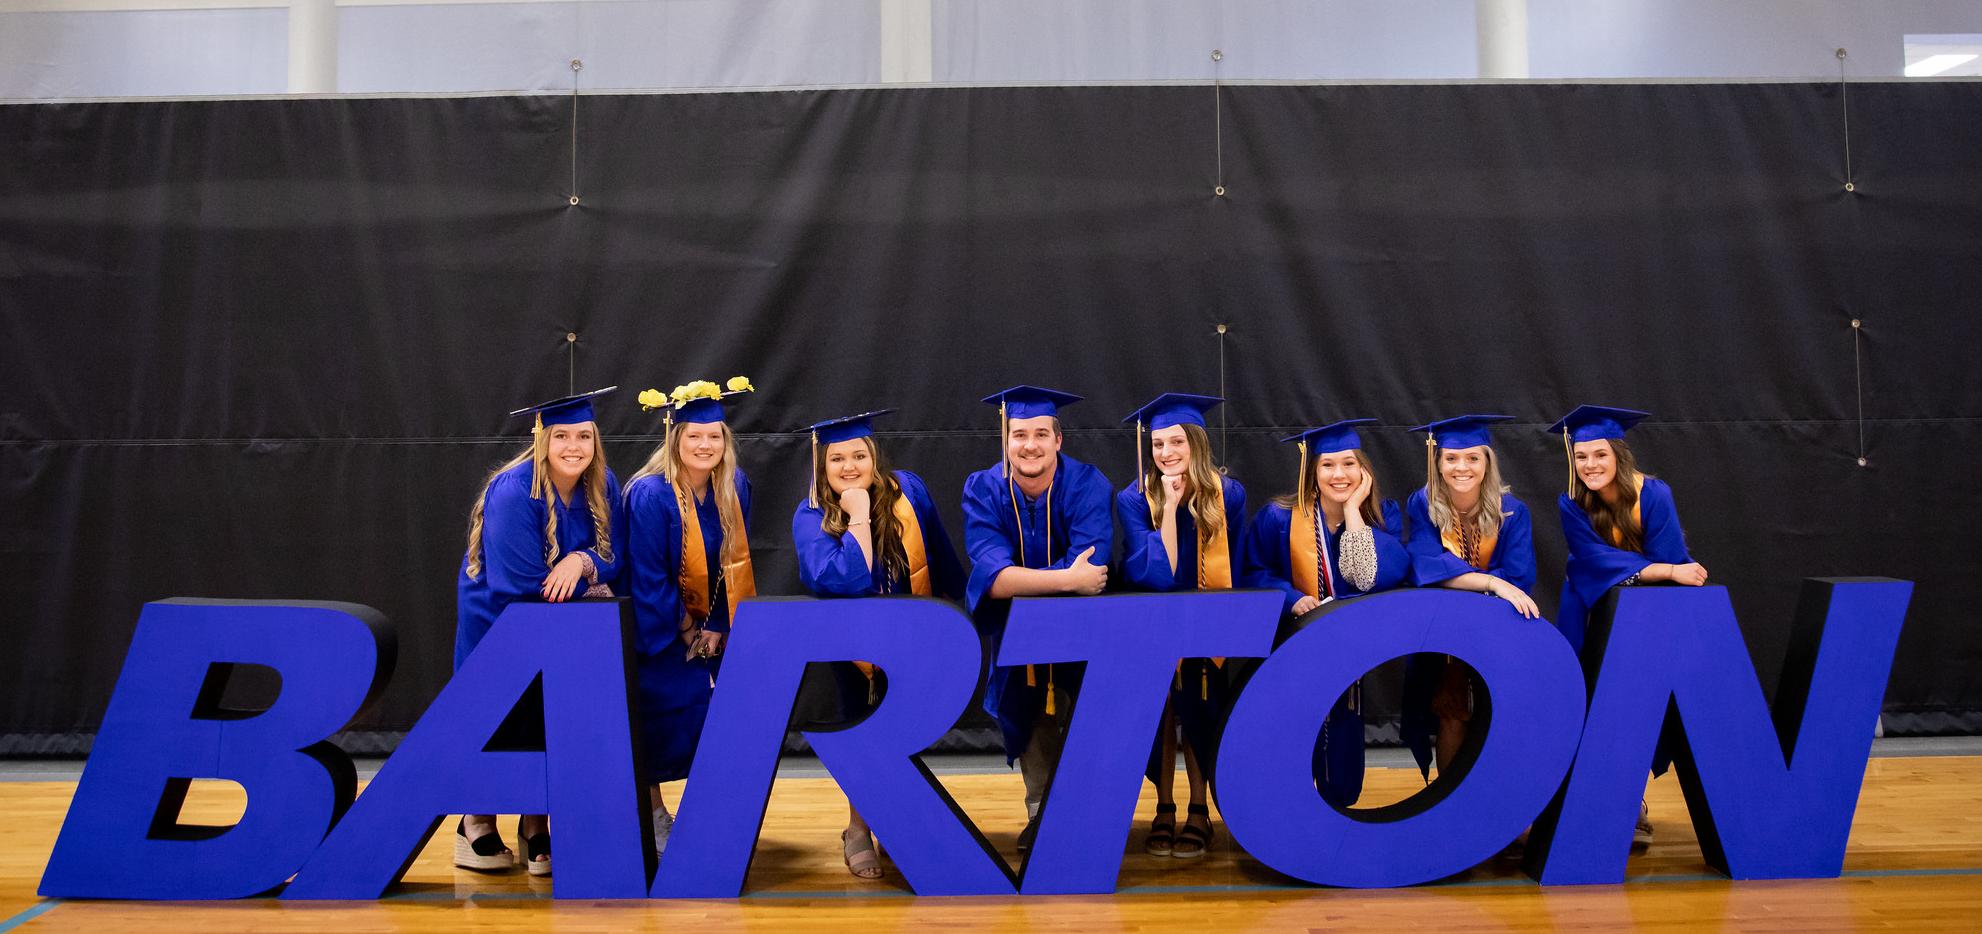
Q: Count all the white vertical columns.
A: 3